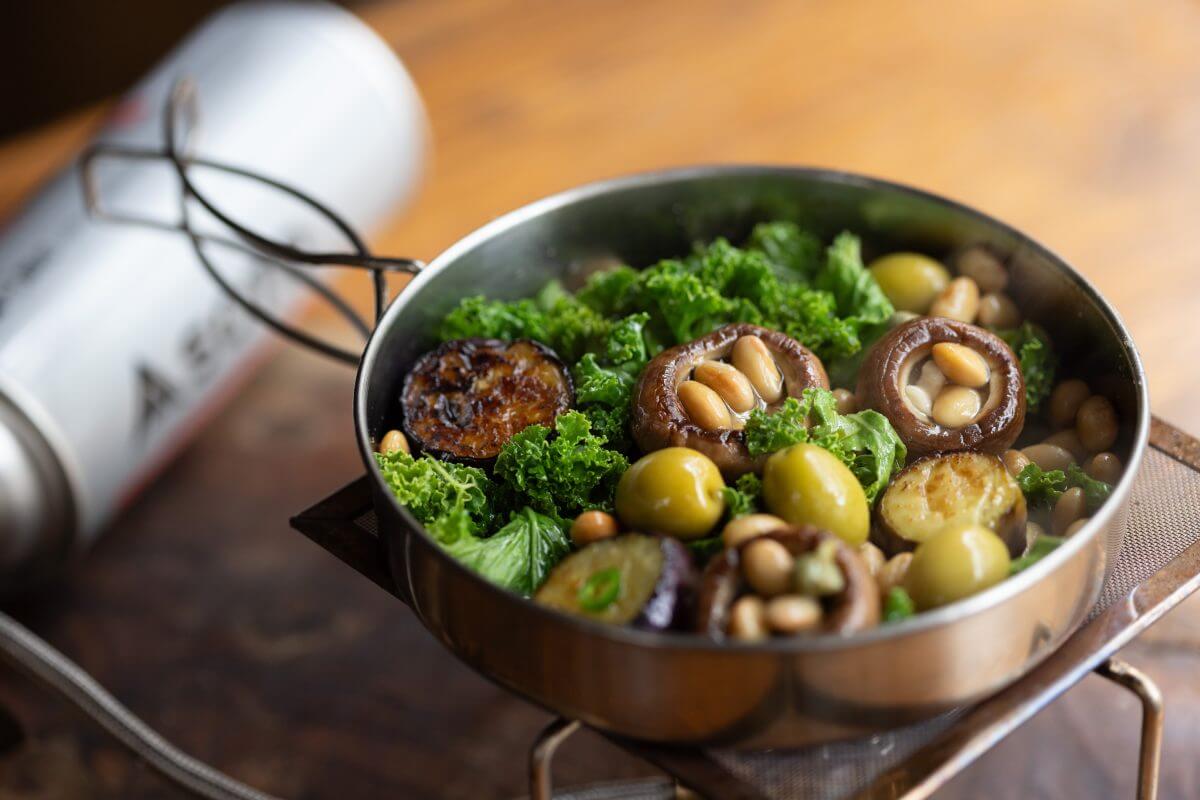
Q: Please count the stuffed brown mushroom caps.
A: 3